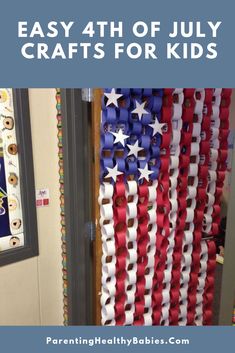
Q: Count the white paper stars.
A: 7